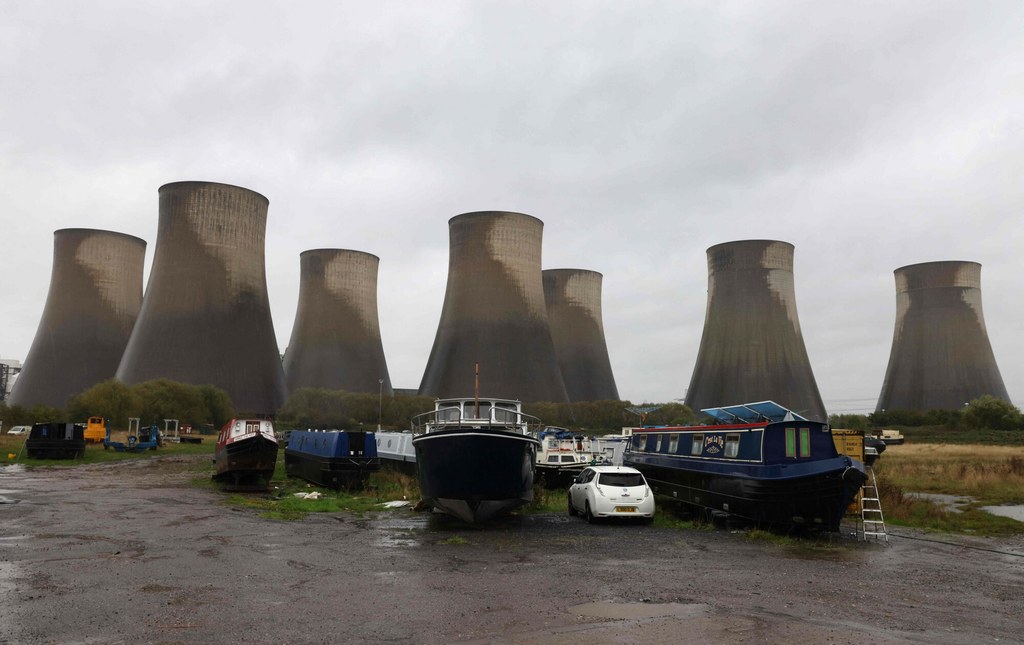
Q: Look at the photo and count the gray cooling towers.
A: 7